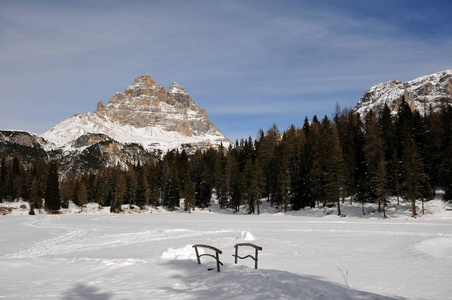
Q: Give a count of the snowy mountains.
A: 2